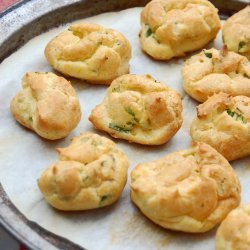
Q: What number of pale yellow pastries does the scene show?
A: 10